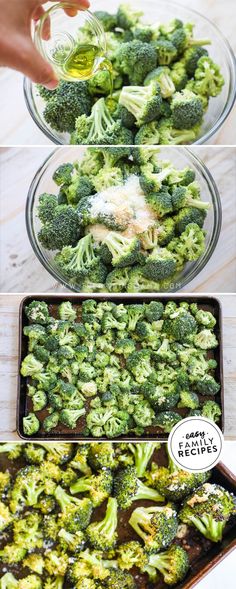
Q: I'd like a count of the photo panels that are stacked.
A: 4